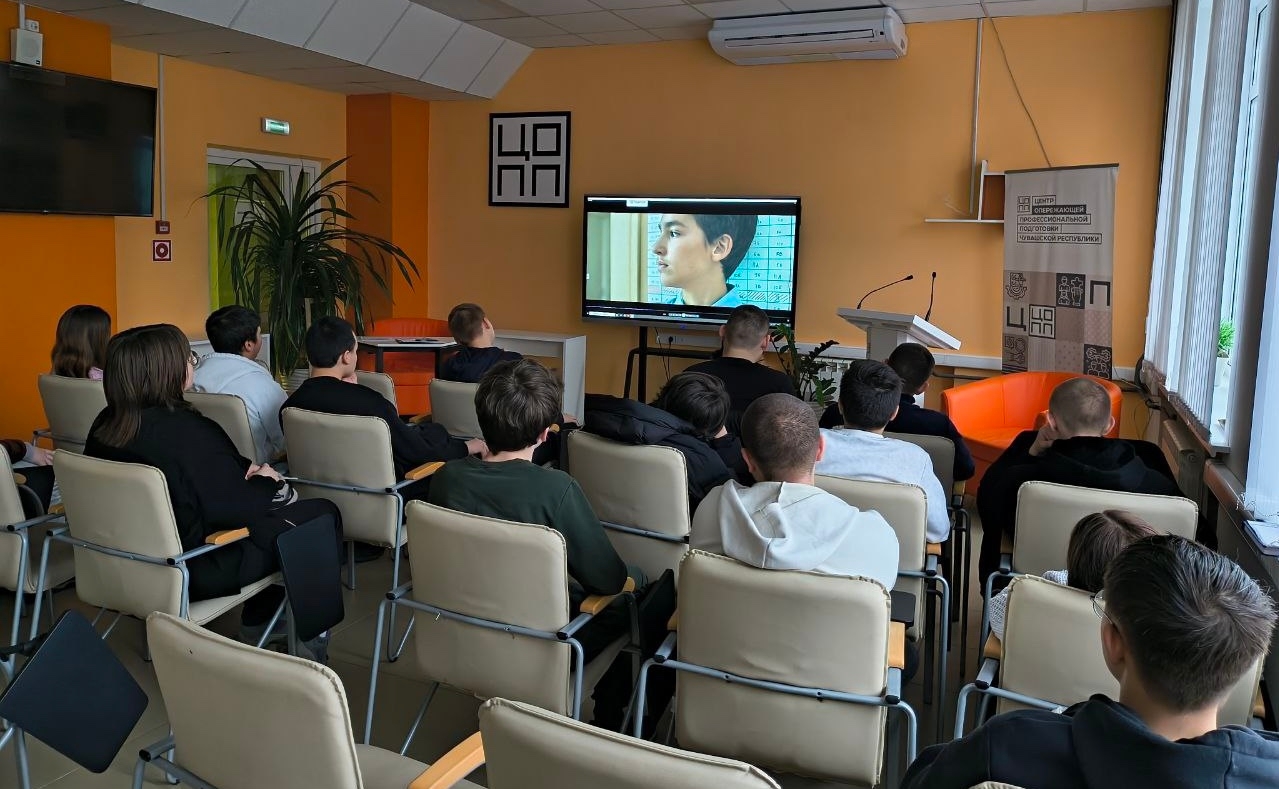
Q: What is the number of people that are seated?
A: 15